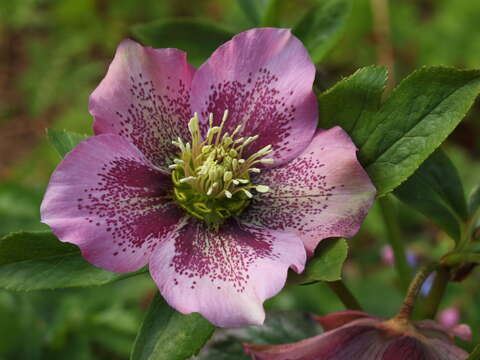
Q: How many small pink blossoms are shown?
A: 3